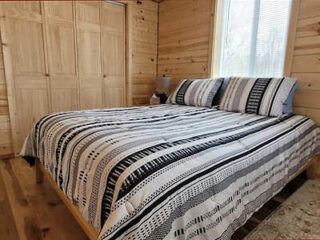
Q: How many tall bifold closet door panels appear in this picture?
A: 4